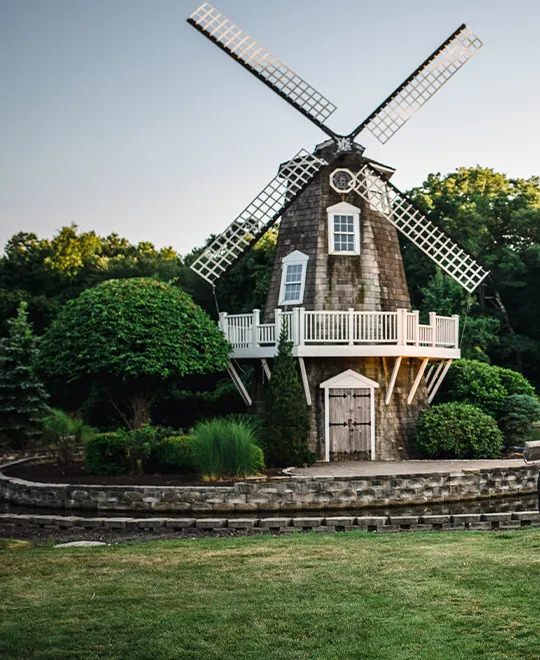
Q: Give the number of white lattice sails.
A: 4